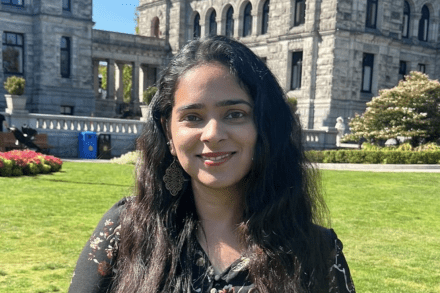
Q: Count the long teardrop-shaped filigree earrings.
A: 1